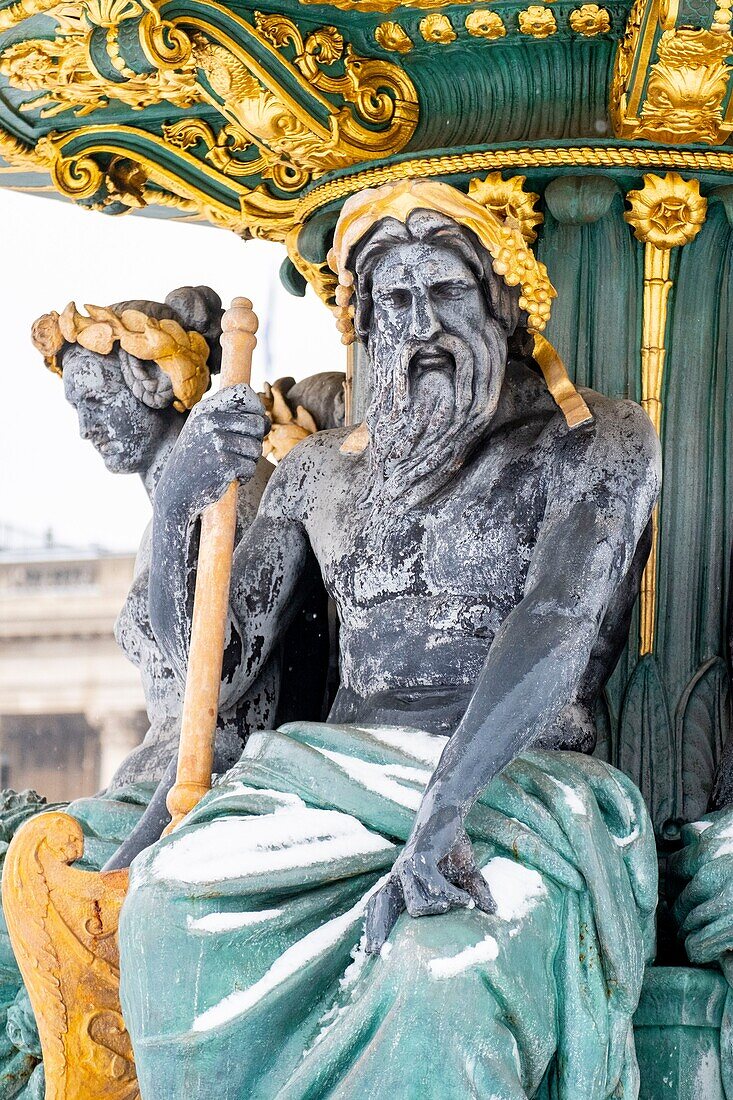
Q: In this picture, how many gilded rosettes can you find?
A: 7